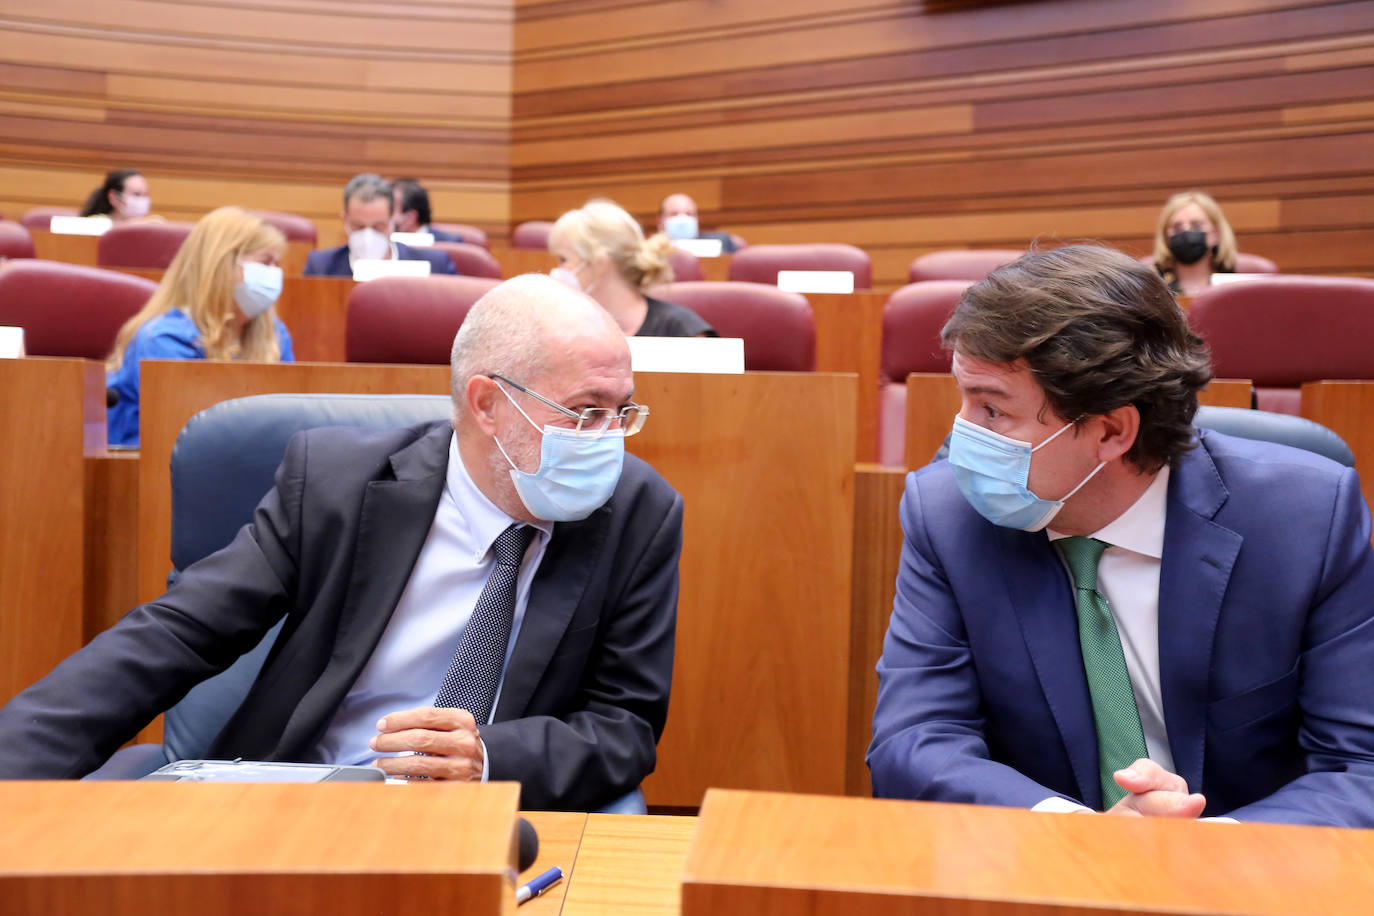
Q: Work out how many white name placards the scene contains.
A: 8